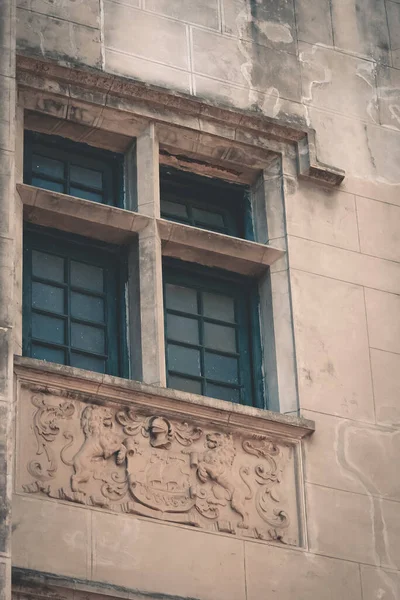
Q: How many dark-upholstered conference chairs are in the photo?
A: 0